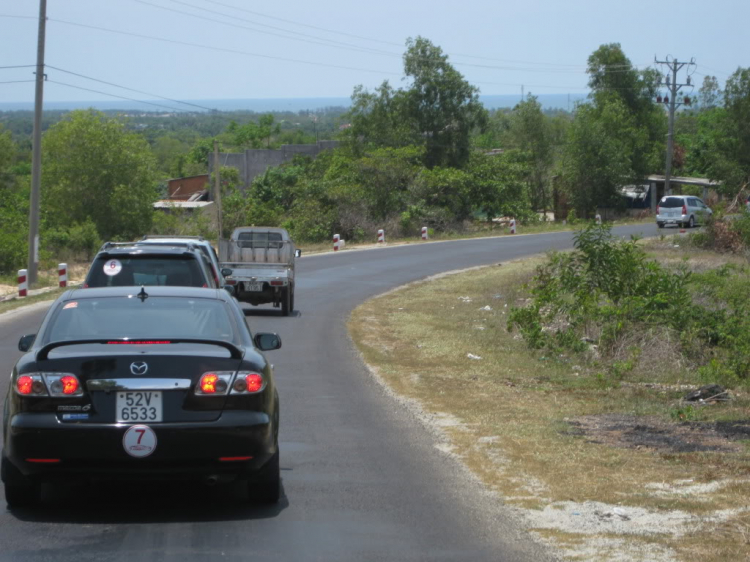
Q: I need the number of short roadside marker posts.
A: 7